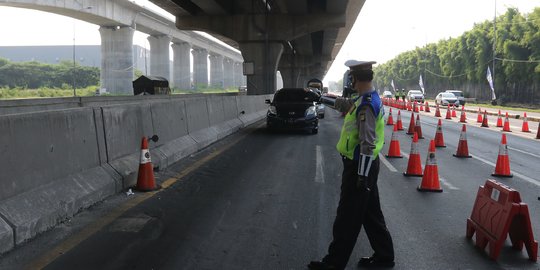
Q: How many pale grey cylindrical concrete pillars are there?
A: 7